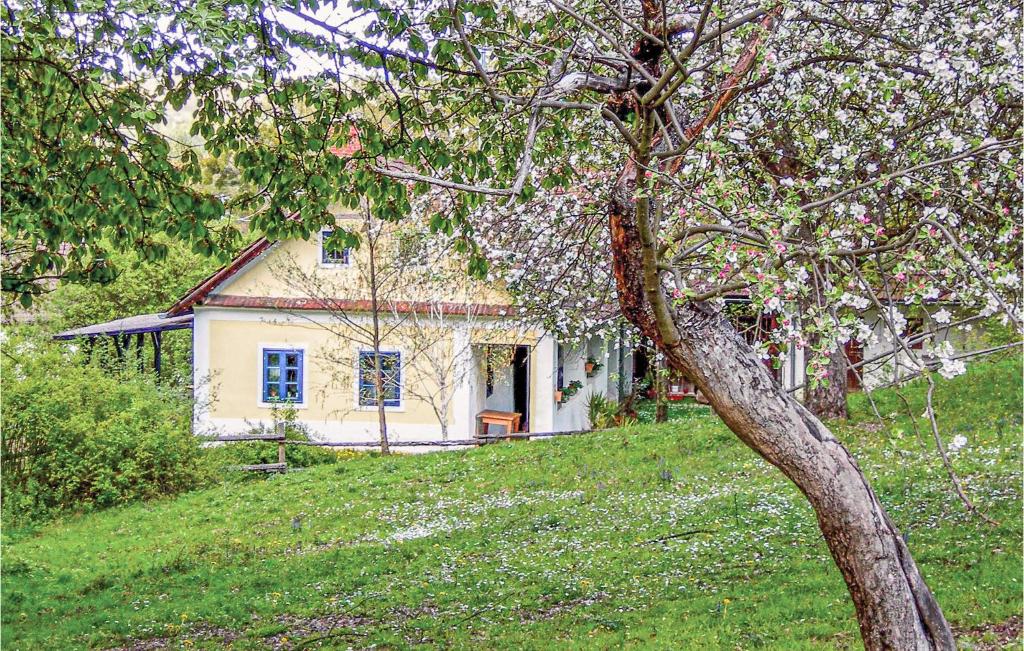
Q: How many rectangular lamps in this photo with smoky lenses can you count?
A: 0